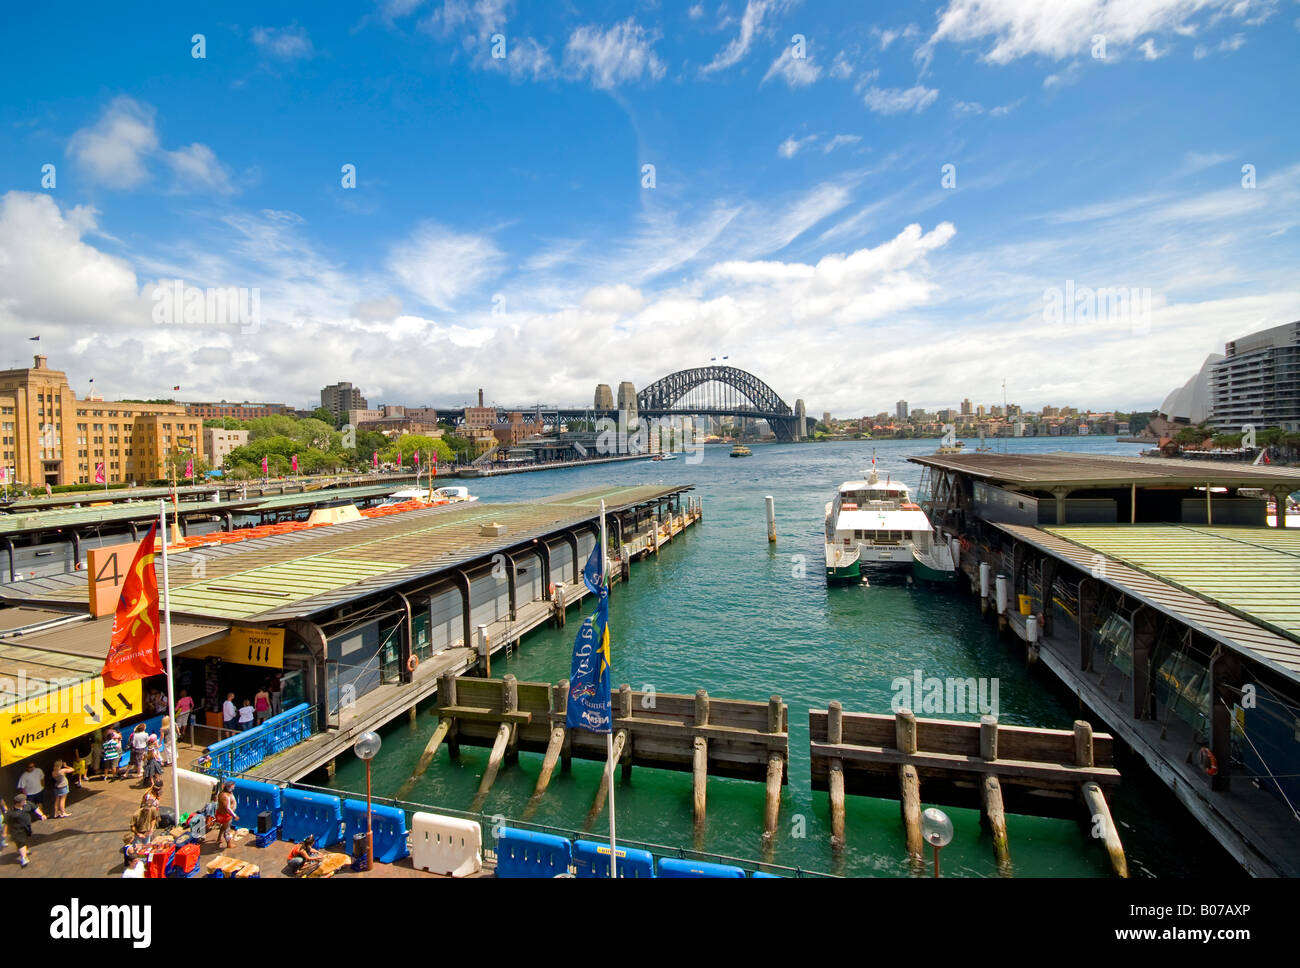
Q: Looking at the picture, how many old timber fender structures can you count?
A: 2